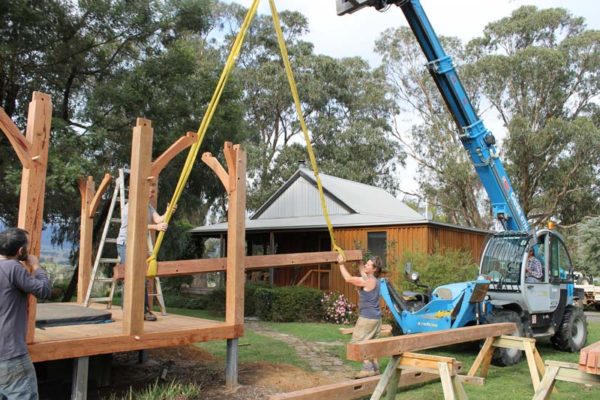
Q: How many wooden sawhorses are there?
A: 3